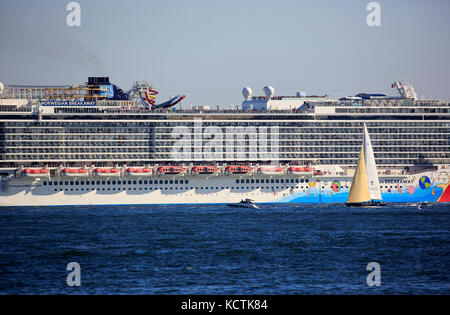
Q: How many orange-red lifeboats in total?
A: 9